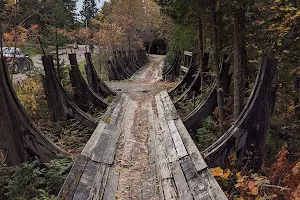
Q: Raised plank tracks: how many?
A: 2